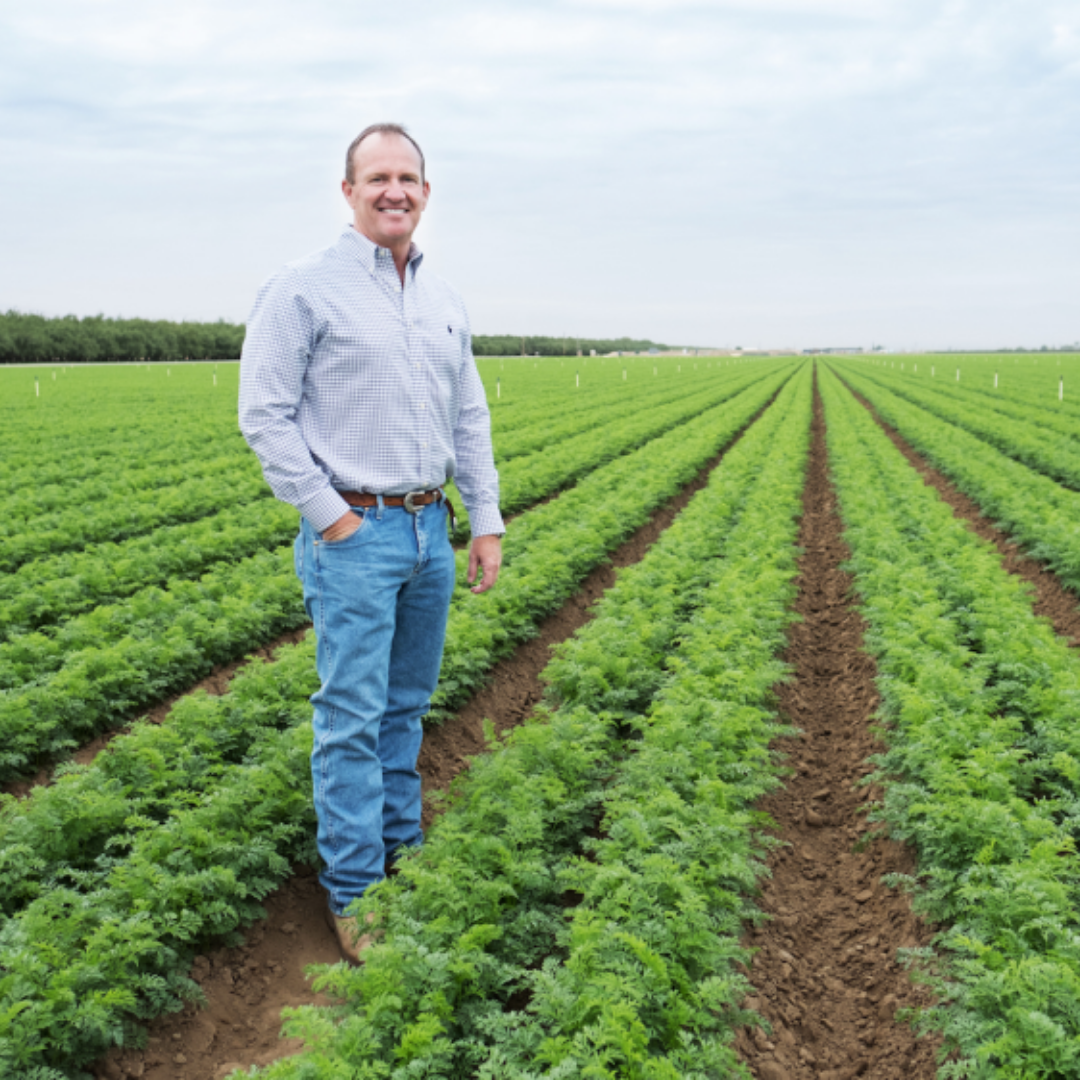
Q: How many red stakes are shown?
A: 0